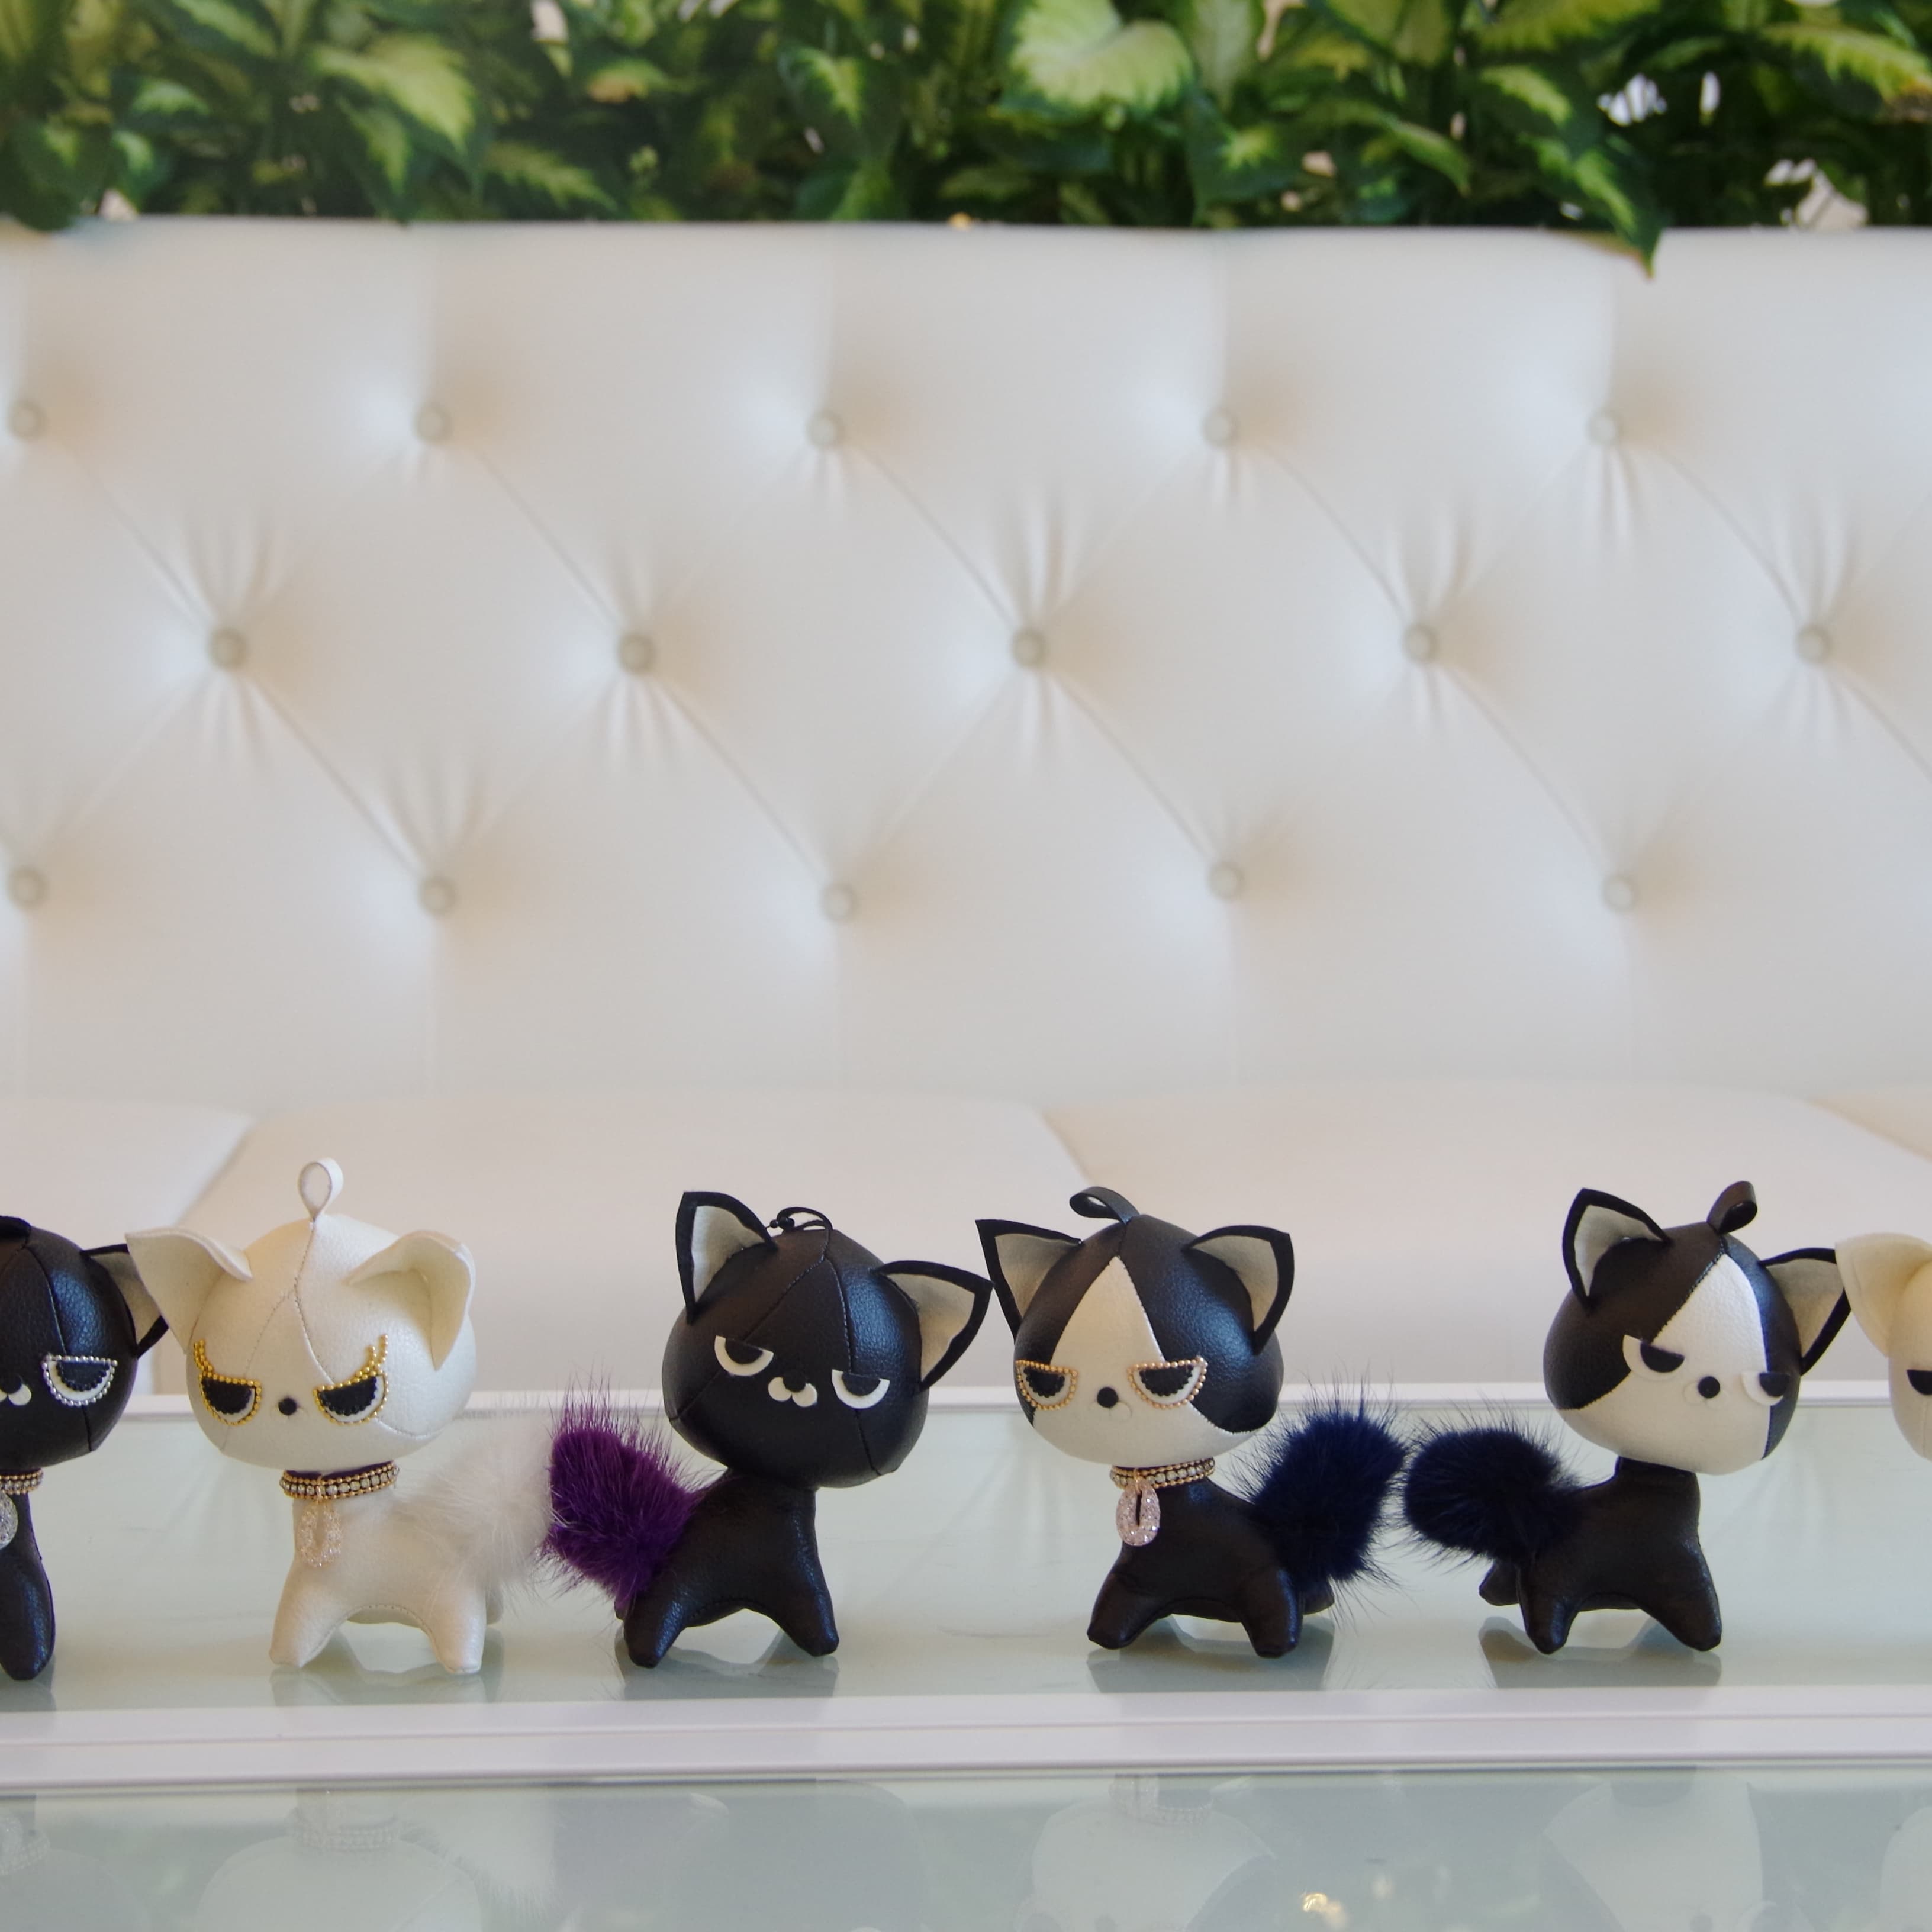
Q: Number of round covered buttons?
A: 15